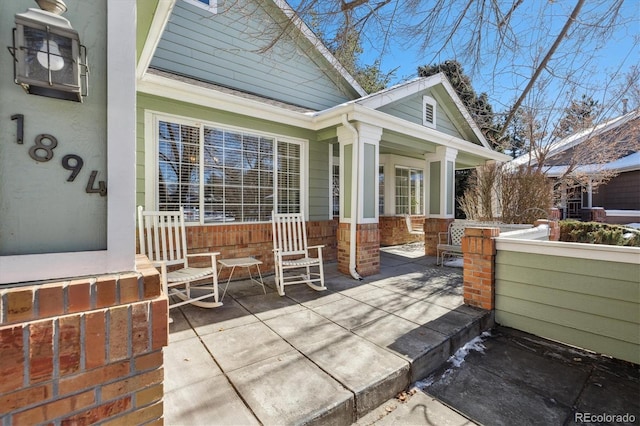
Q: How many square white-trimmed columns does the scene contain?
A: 2